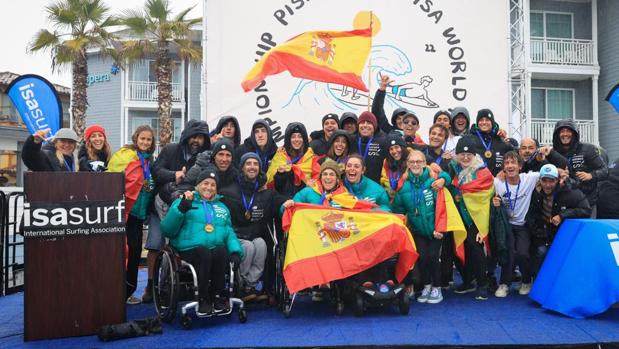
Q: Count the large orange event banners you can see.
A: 0